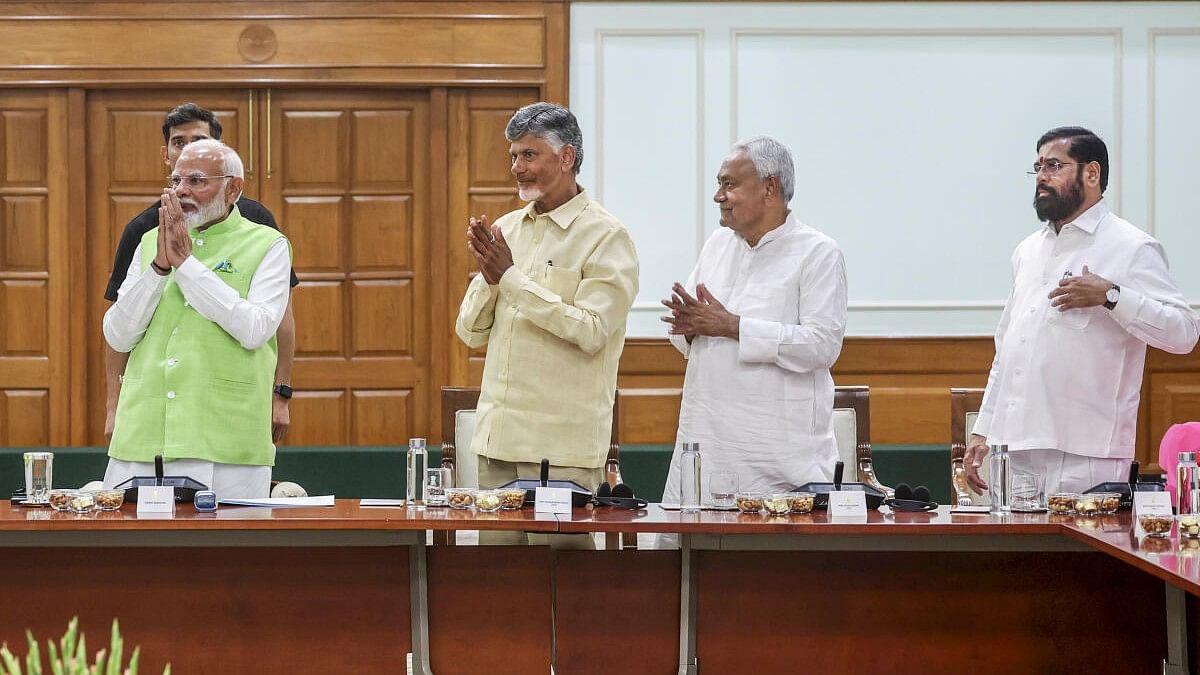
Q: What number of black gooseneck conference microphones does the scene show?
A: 4